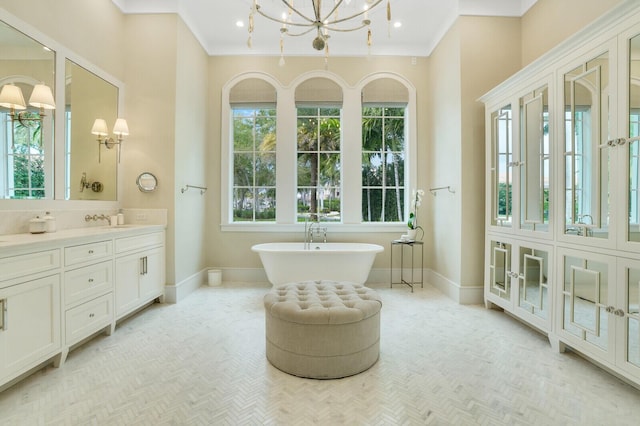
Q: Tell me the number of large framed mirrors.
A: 2